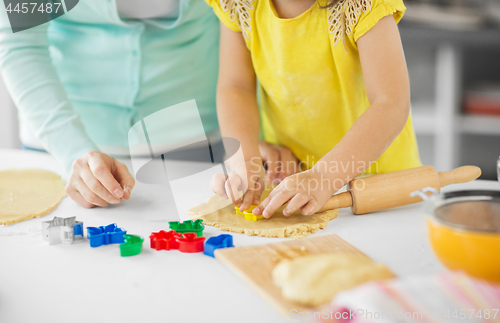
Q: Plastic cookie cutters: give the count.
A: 7